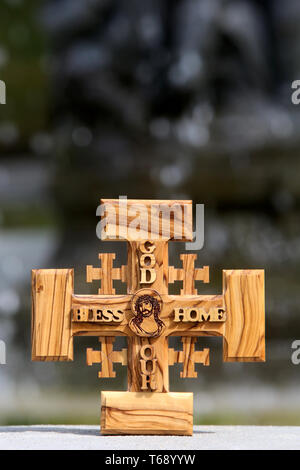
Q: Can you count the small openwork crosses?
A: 4